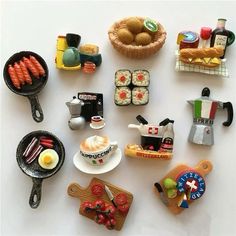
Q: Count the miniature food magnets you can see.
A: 12